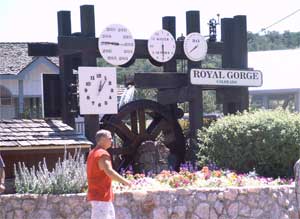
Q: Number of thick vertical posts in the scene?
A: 6